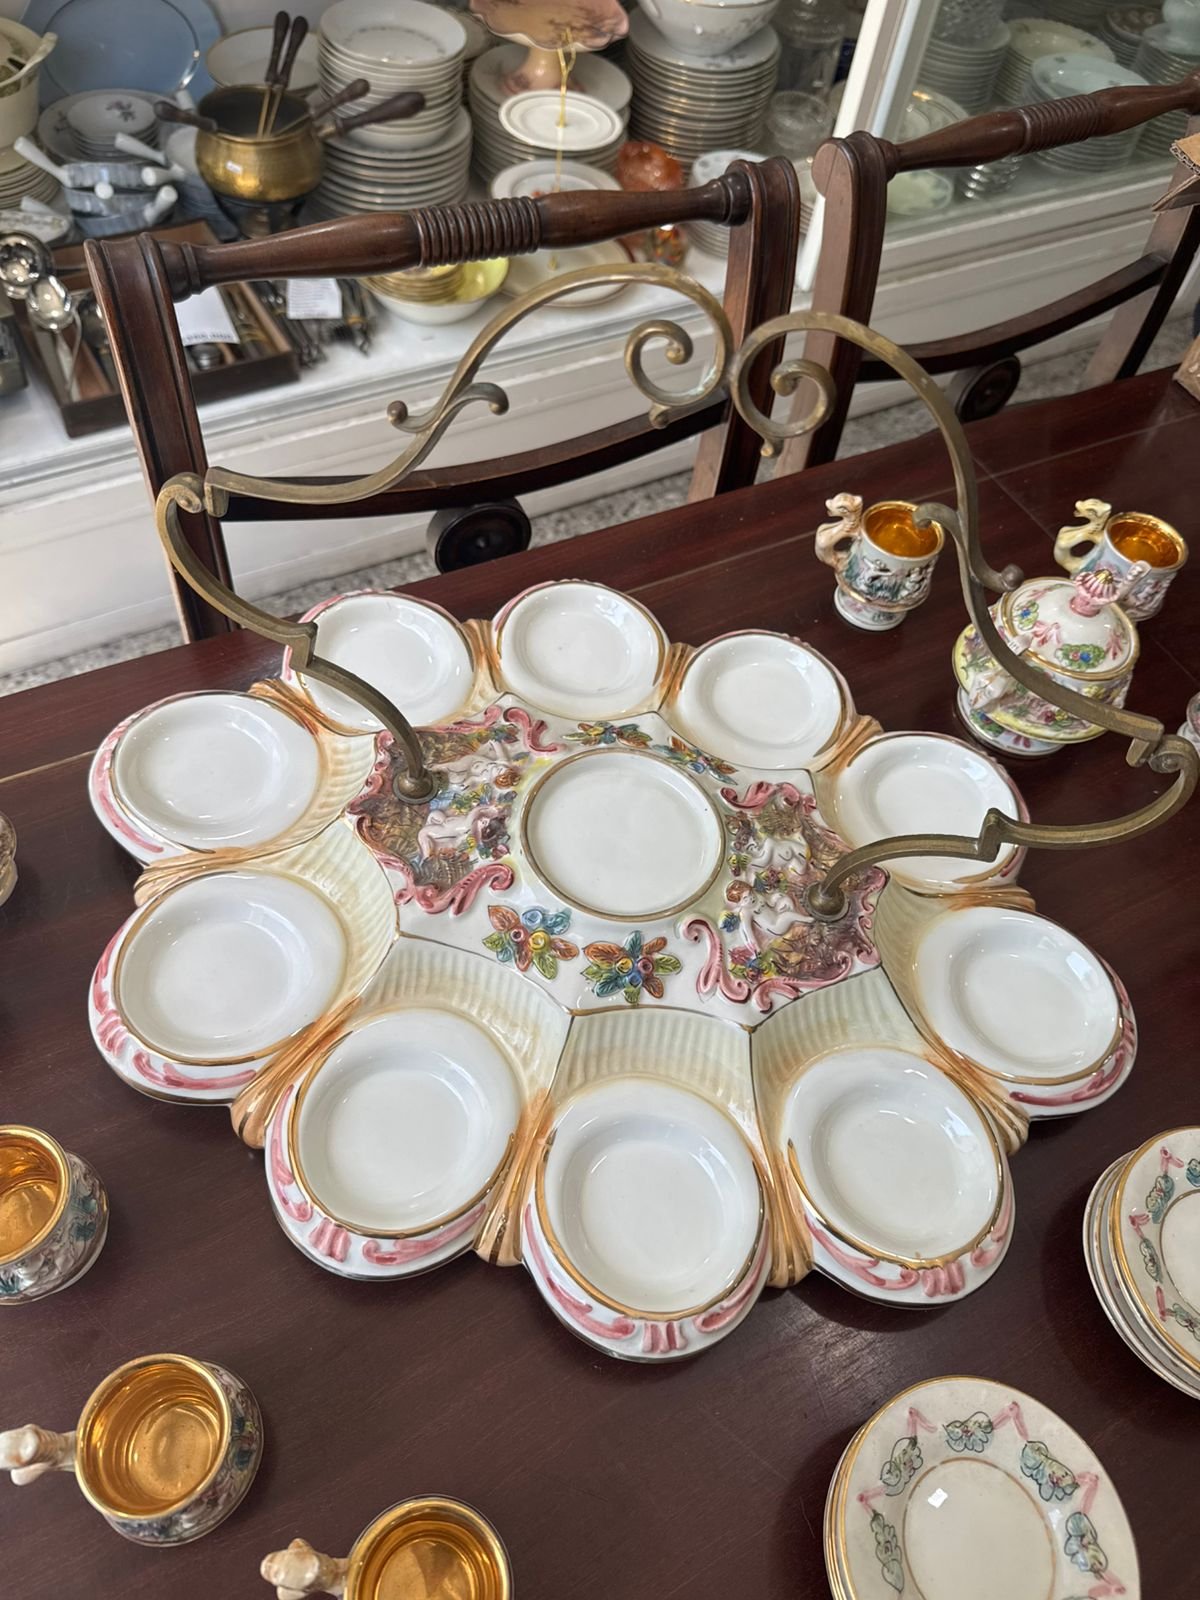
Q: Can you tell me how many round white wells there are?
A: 11